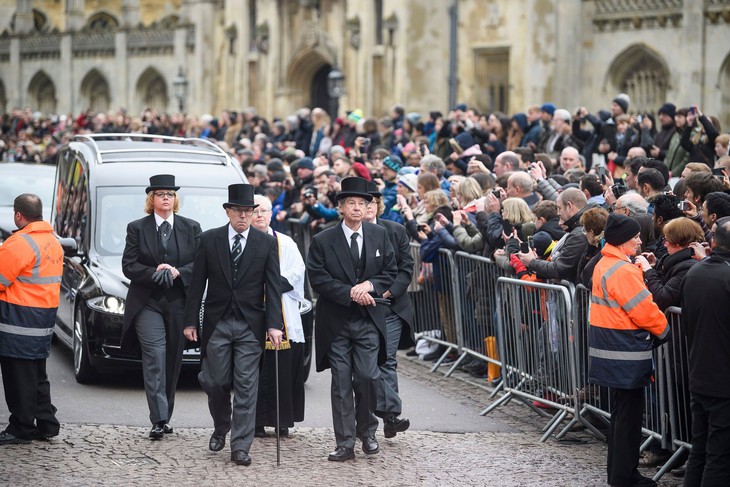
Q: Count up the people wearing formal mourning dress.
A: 4